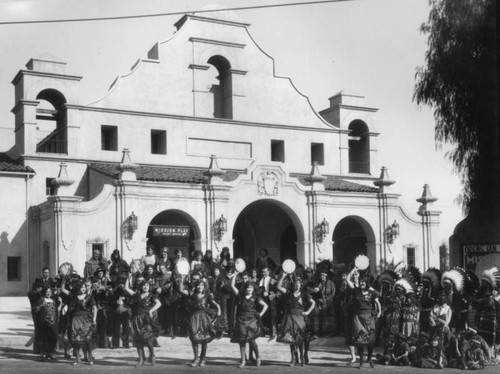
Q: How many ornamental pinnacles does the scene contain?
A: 6